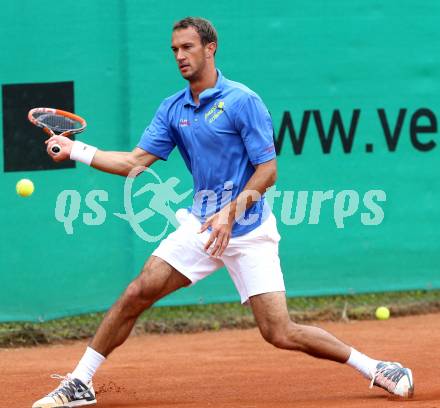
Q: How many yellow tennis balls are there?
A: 2